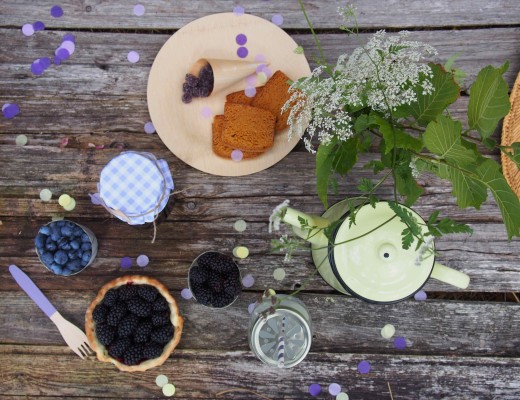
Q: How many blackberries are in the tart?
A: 15